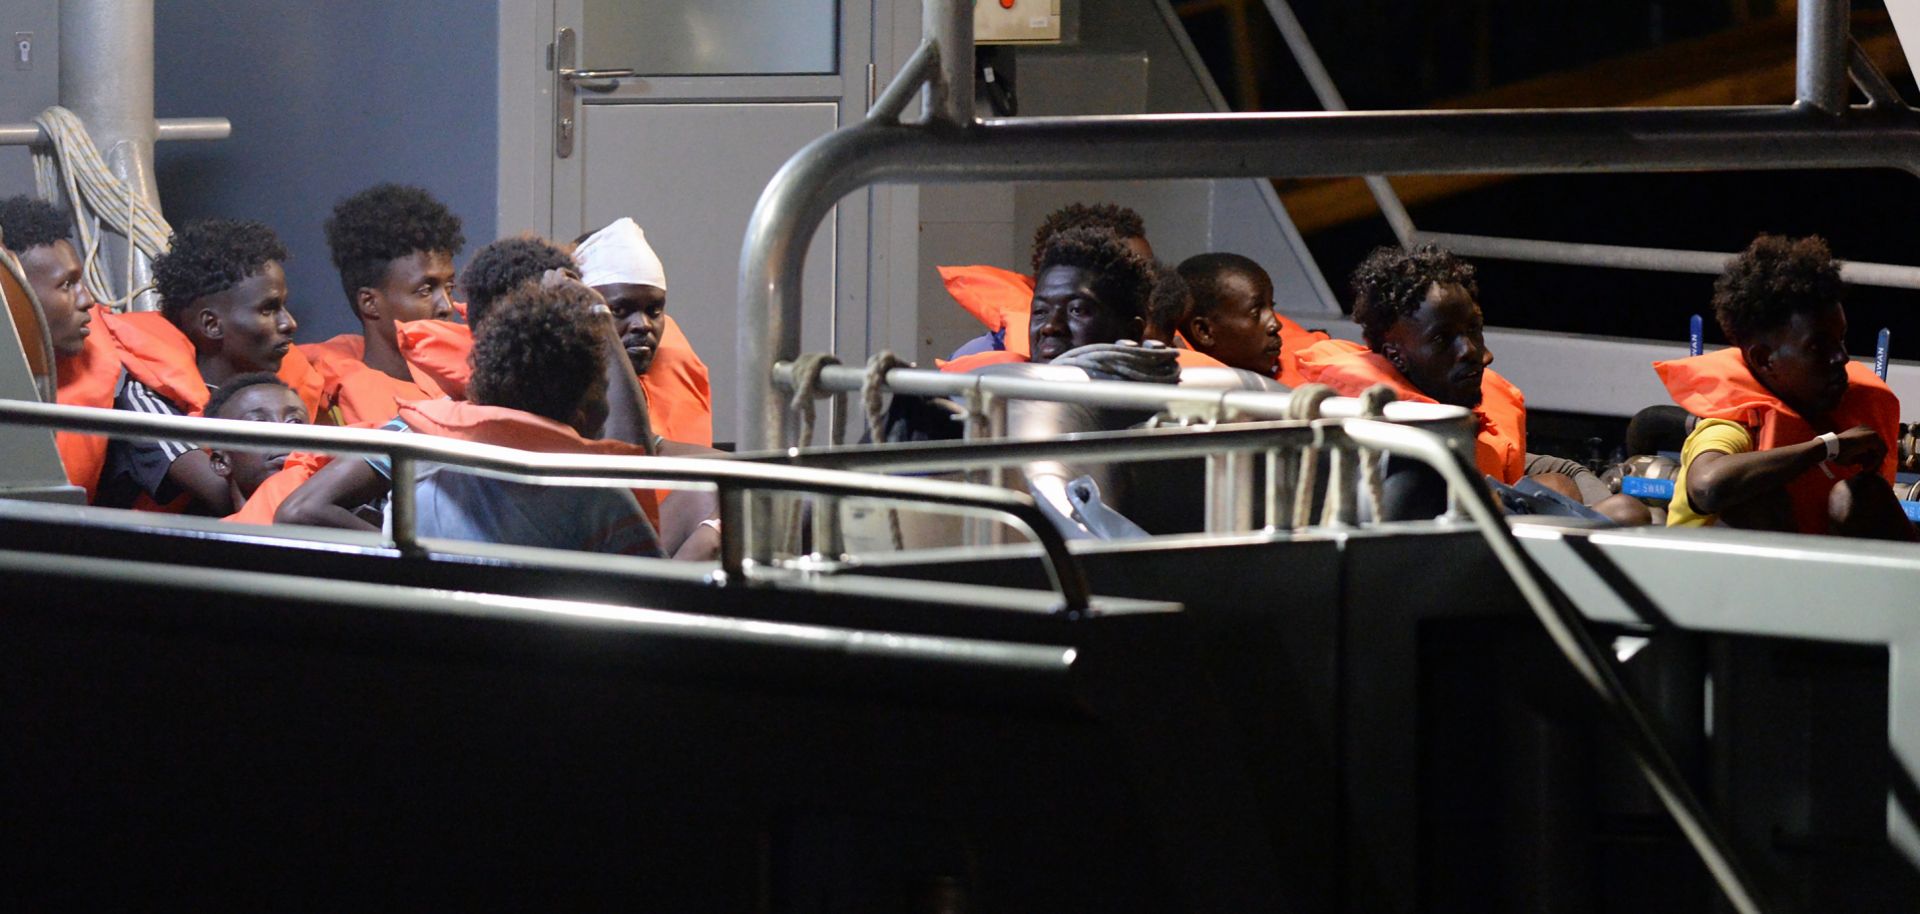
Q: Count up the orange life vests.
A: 12